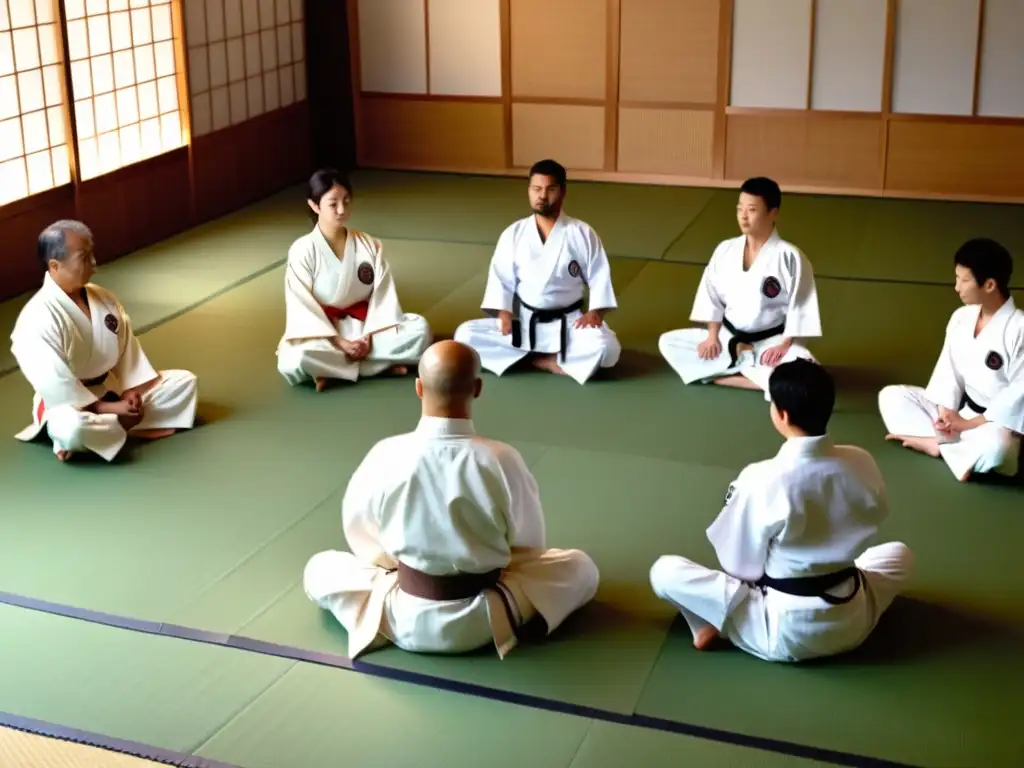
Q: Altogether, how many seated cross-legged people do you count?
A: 7